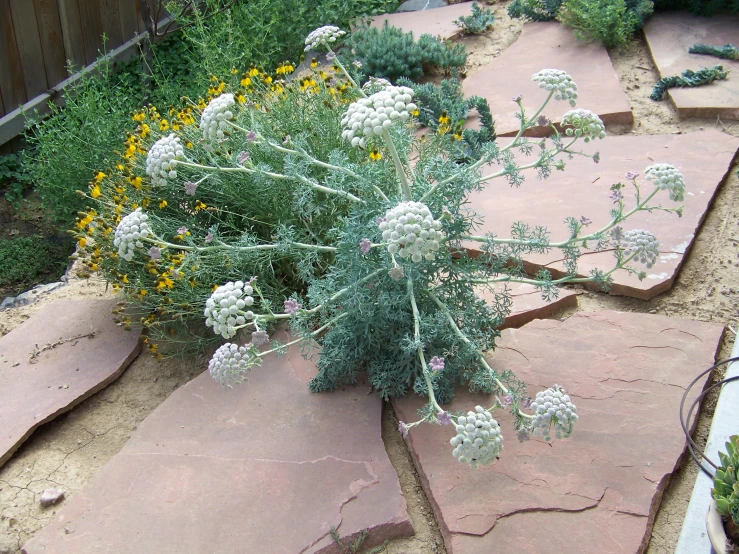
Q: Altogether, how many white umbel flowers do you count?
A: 15